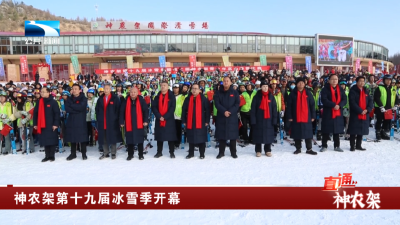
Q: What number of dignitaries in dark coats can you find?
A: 11